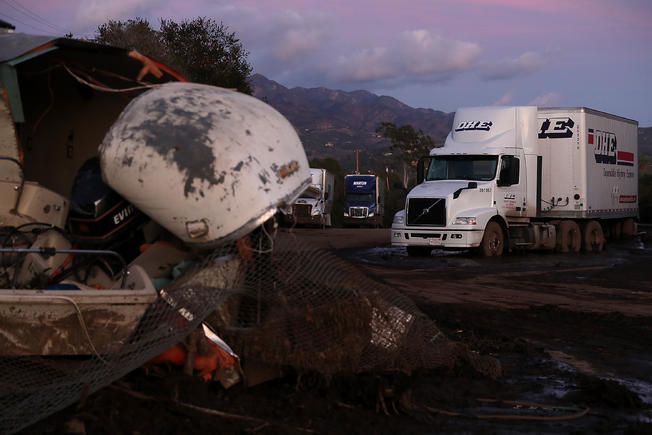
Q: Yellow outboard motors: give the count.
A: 0